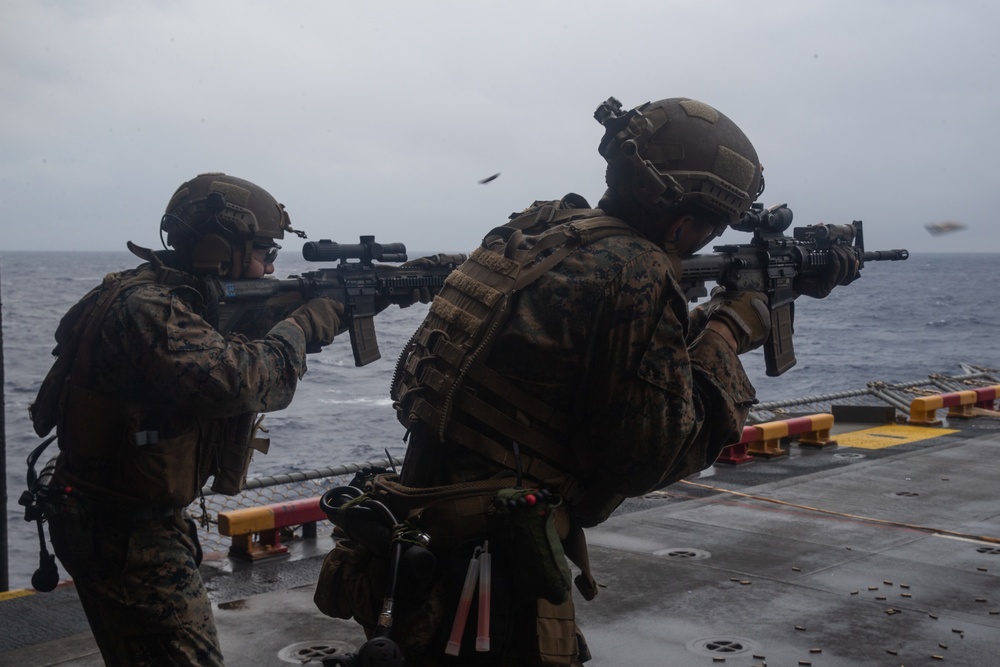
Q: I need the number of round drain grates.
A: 7